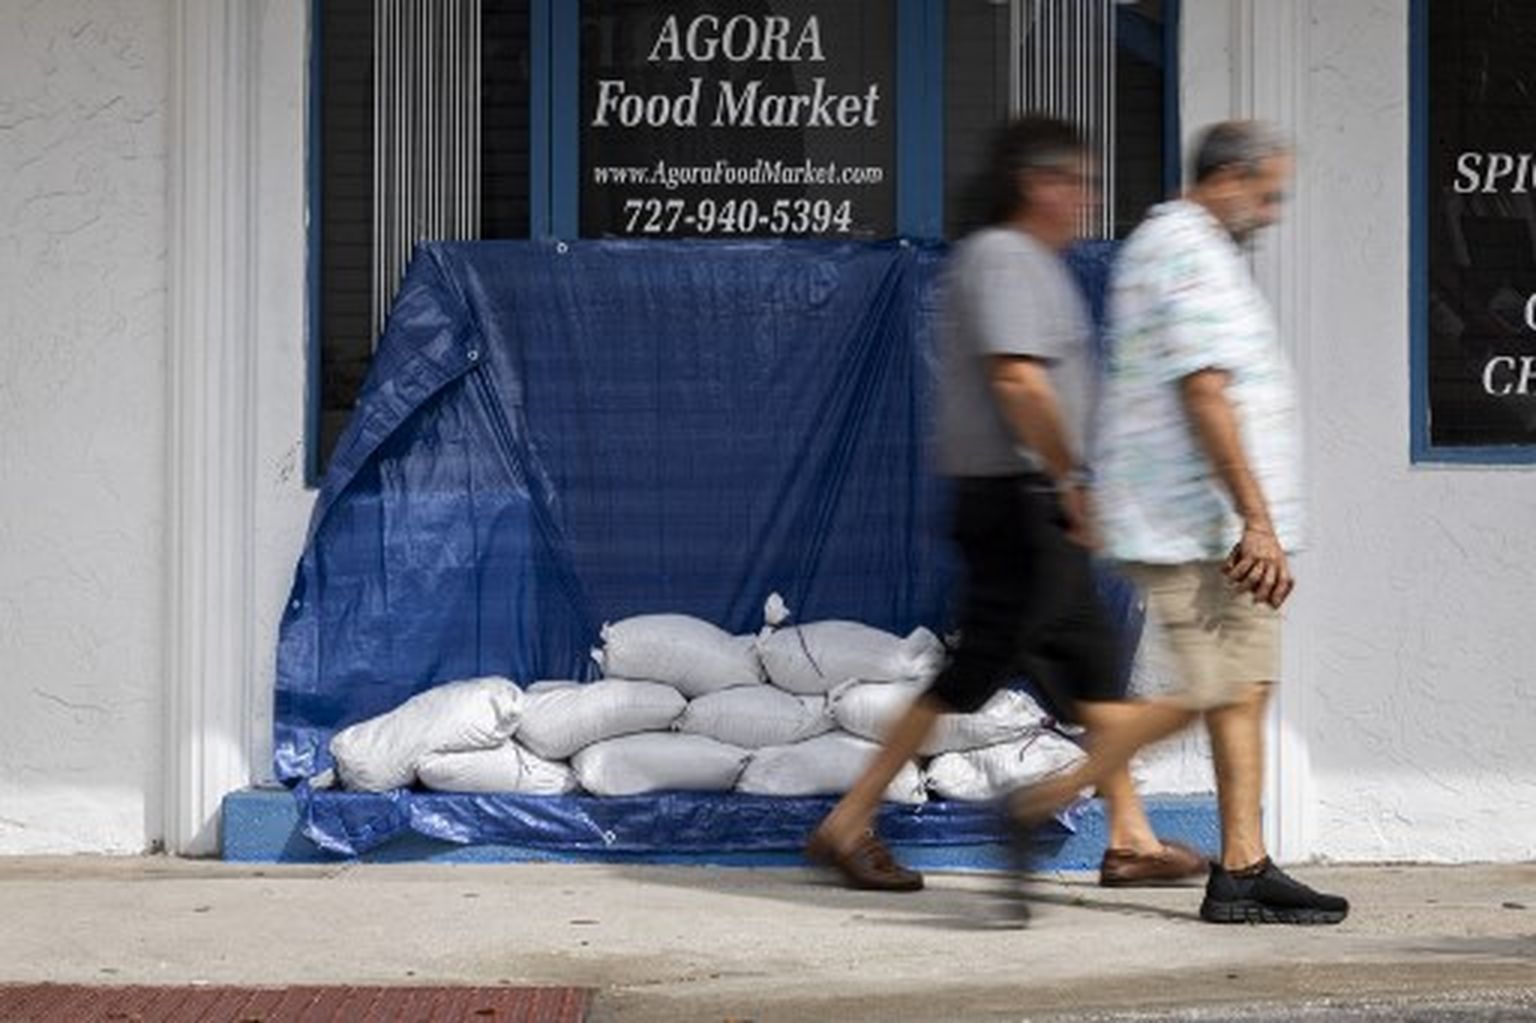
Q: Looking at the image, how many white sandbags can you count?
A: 10